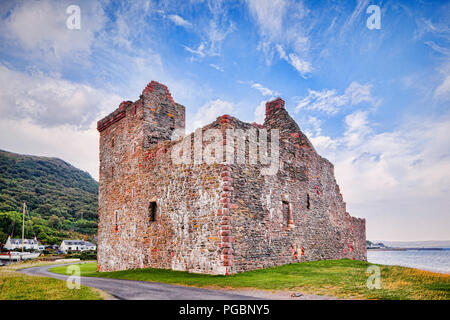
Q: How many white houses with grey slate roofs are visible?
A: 2